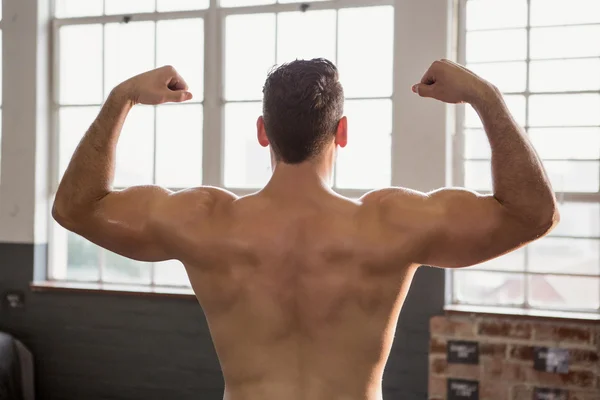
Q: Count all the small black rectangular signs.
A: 4